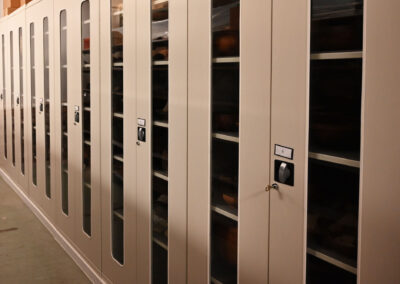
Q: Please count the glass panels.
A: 11